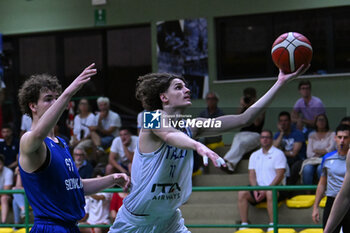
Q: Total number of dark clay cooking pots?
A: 0